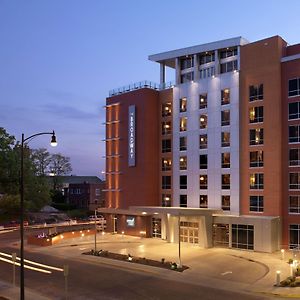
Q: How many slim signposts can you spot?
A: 2